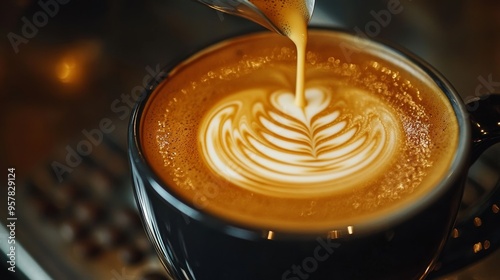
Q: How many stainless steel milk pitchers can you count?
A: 1